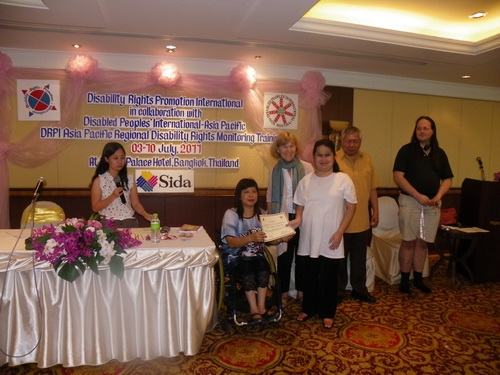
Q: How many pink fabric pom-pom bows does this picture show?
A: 5